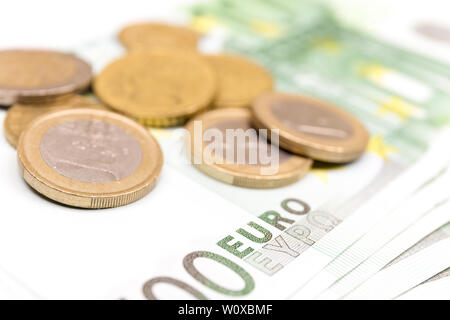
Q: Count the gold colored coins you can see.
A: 4